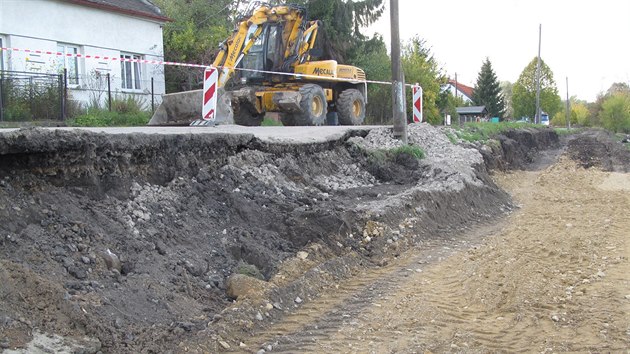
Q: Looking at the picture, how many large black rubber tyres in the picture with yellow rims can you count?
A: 2